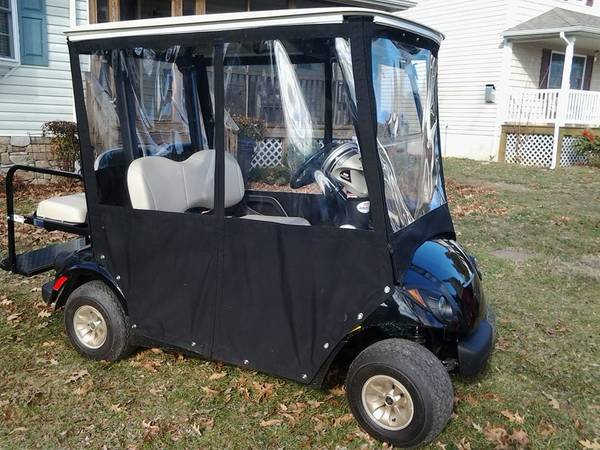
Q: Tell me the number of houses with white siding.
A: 2